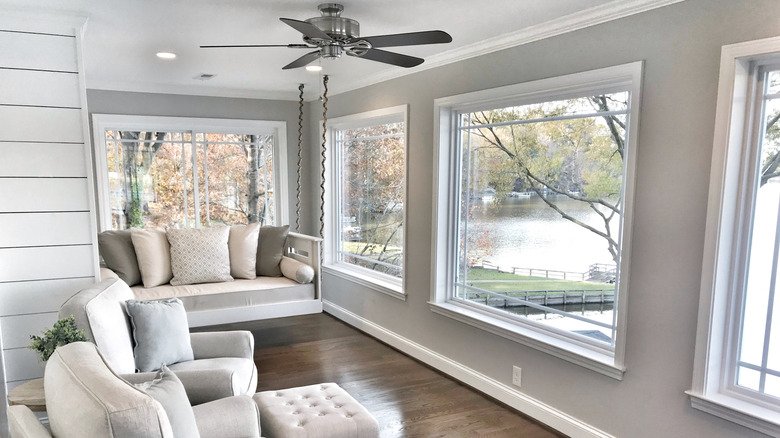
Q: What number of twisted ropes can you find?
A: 2